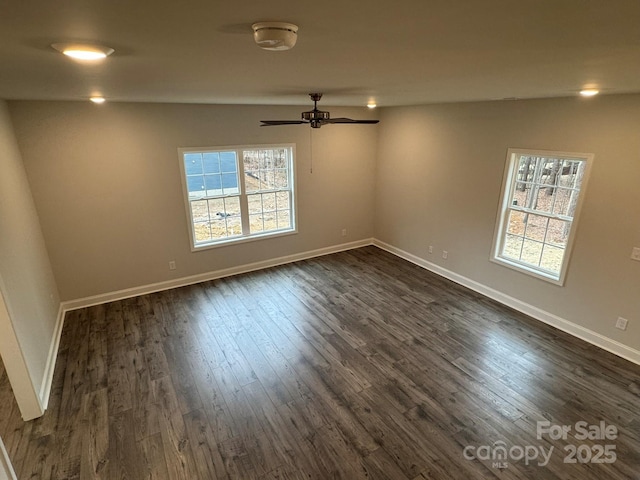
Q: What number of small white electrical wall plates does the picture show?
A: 6